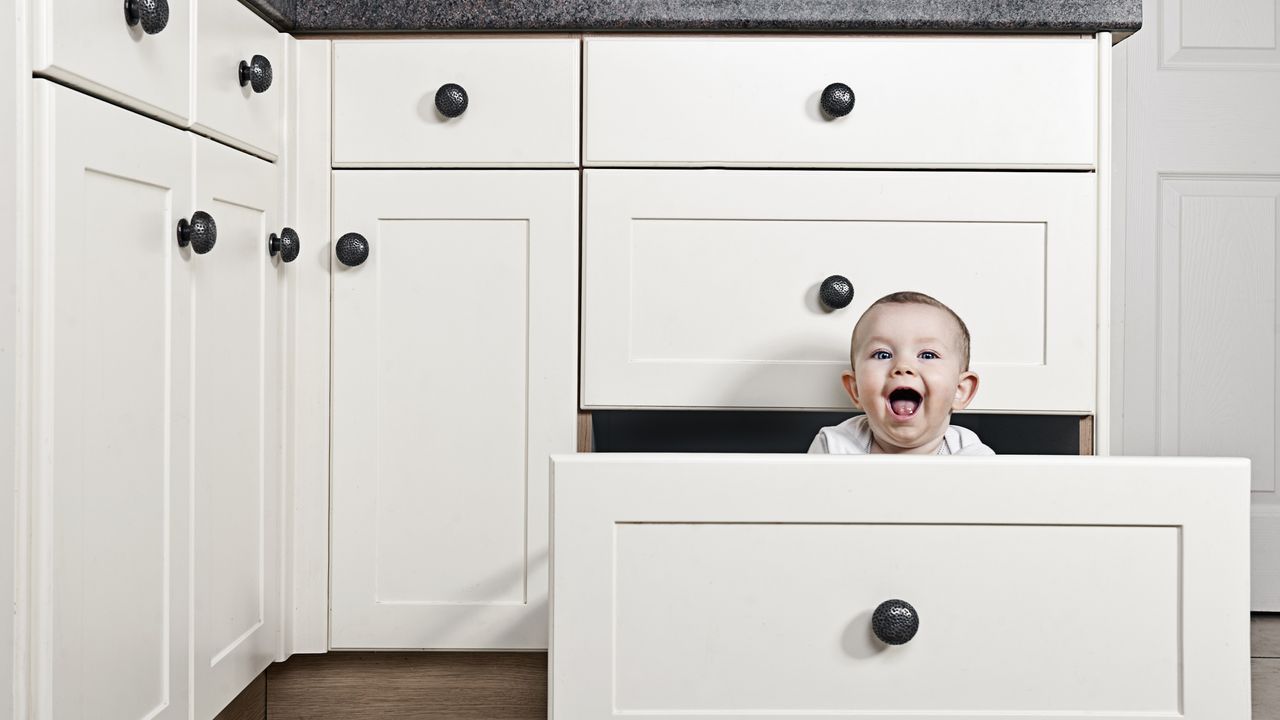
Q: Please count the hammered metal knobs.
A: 9